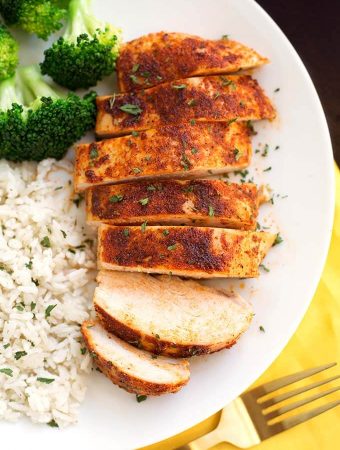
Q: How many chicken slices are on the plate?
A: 7